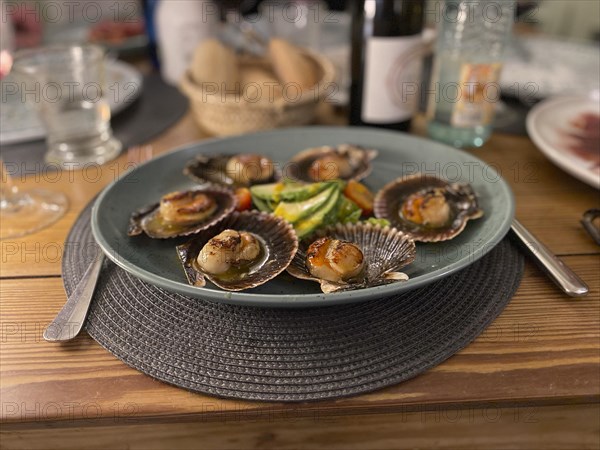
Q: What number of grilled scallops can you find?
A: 6